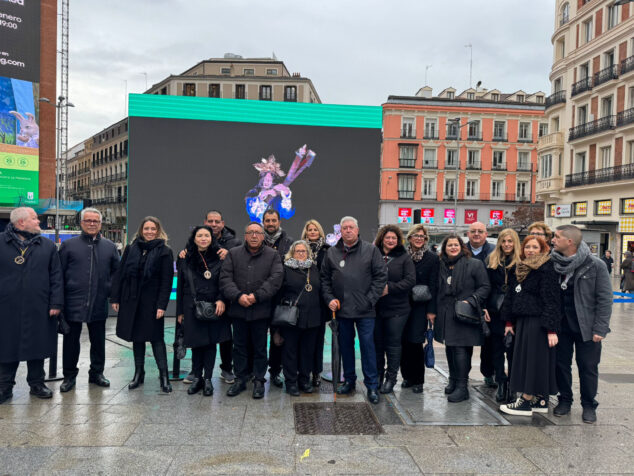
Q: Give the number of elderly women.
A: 1